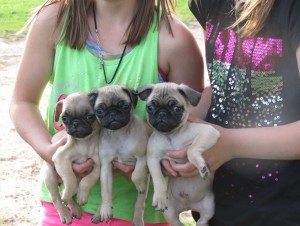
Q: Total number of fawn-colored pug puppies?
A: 3